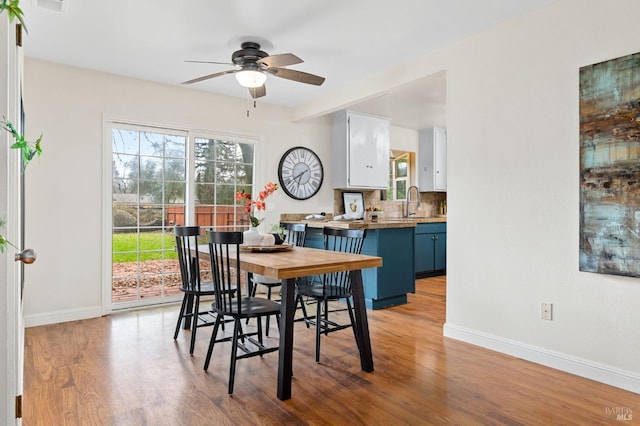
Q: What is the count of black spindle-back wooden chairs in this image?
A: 4